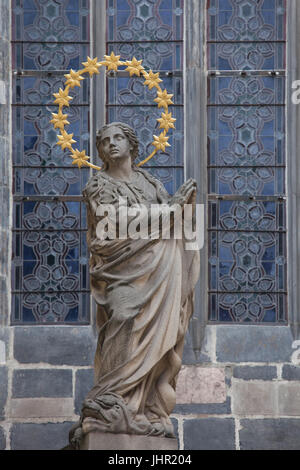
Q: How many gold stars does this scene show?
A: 12